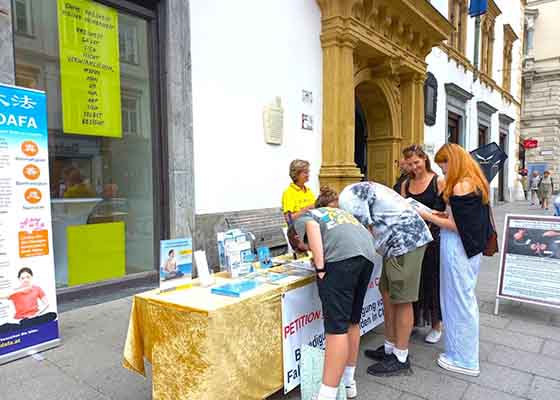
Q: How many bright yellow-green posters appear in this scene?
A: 2